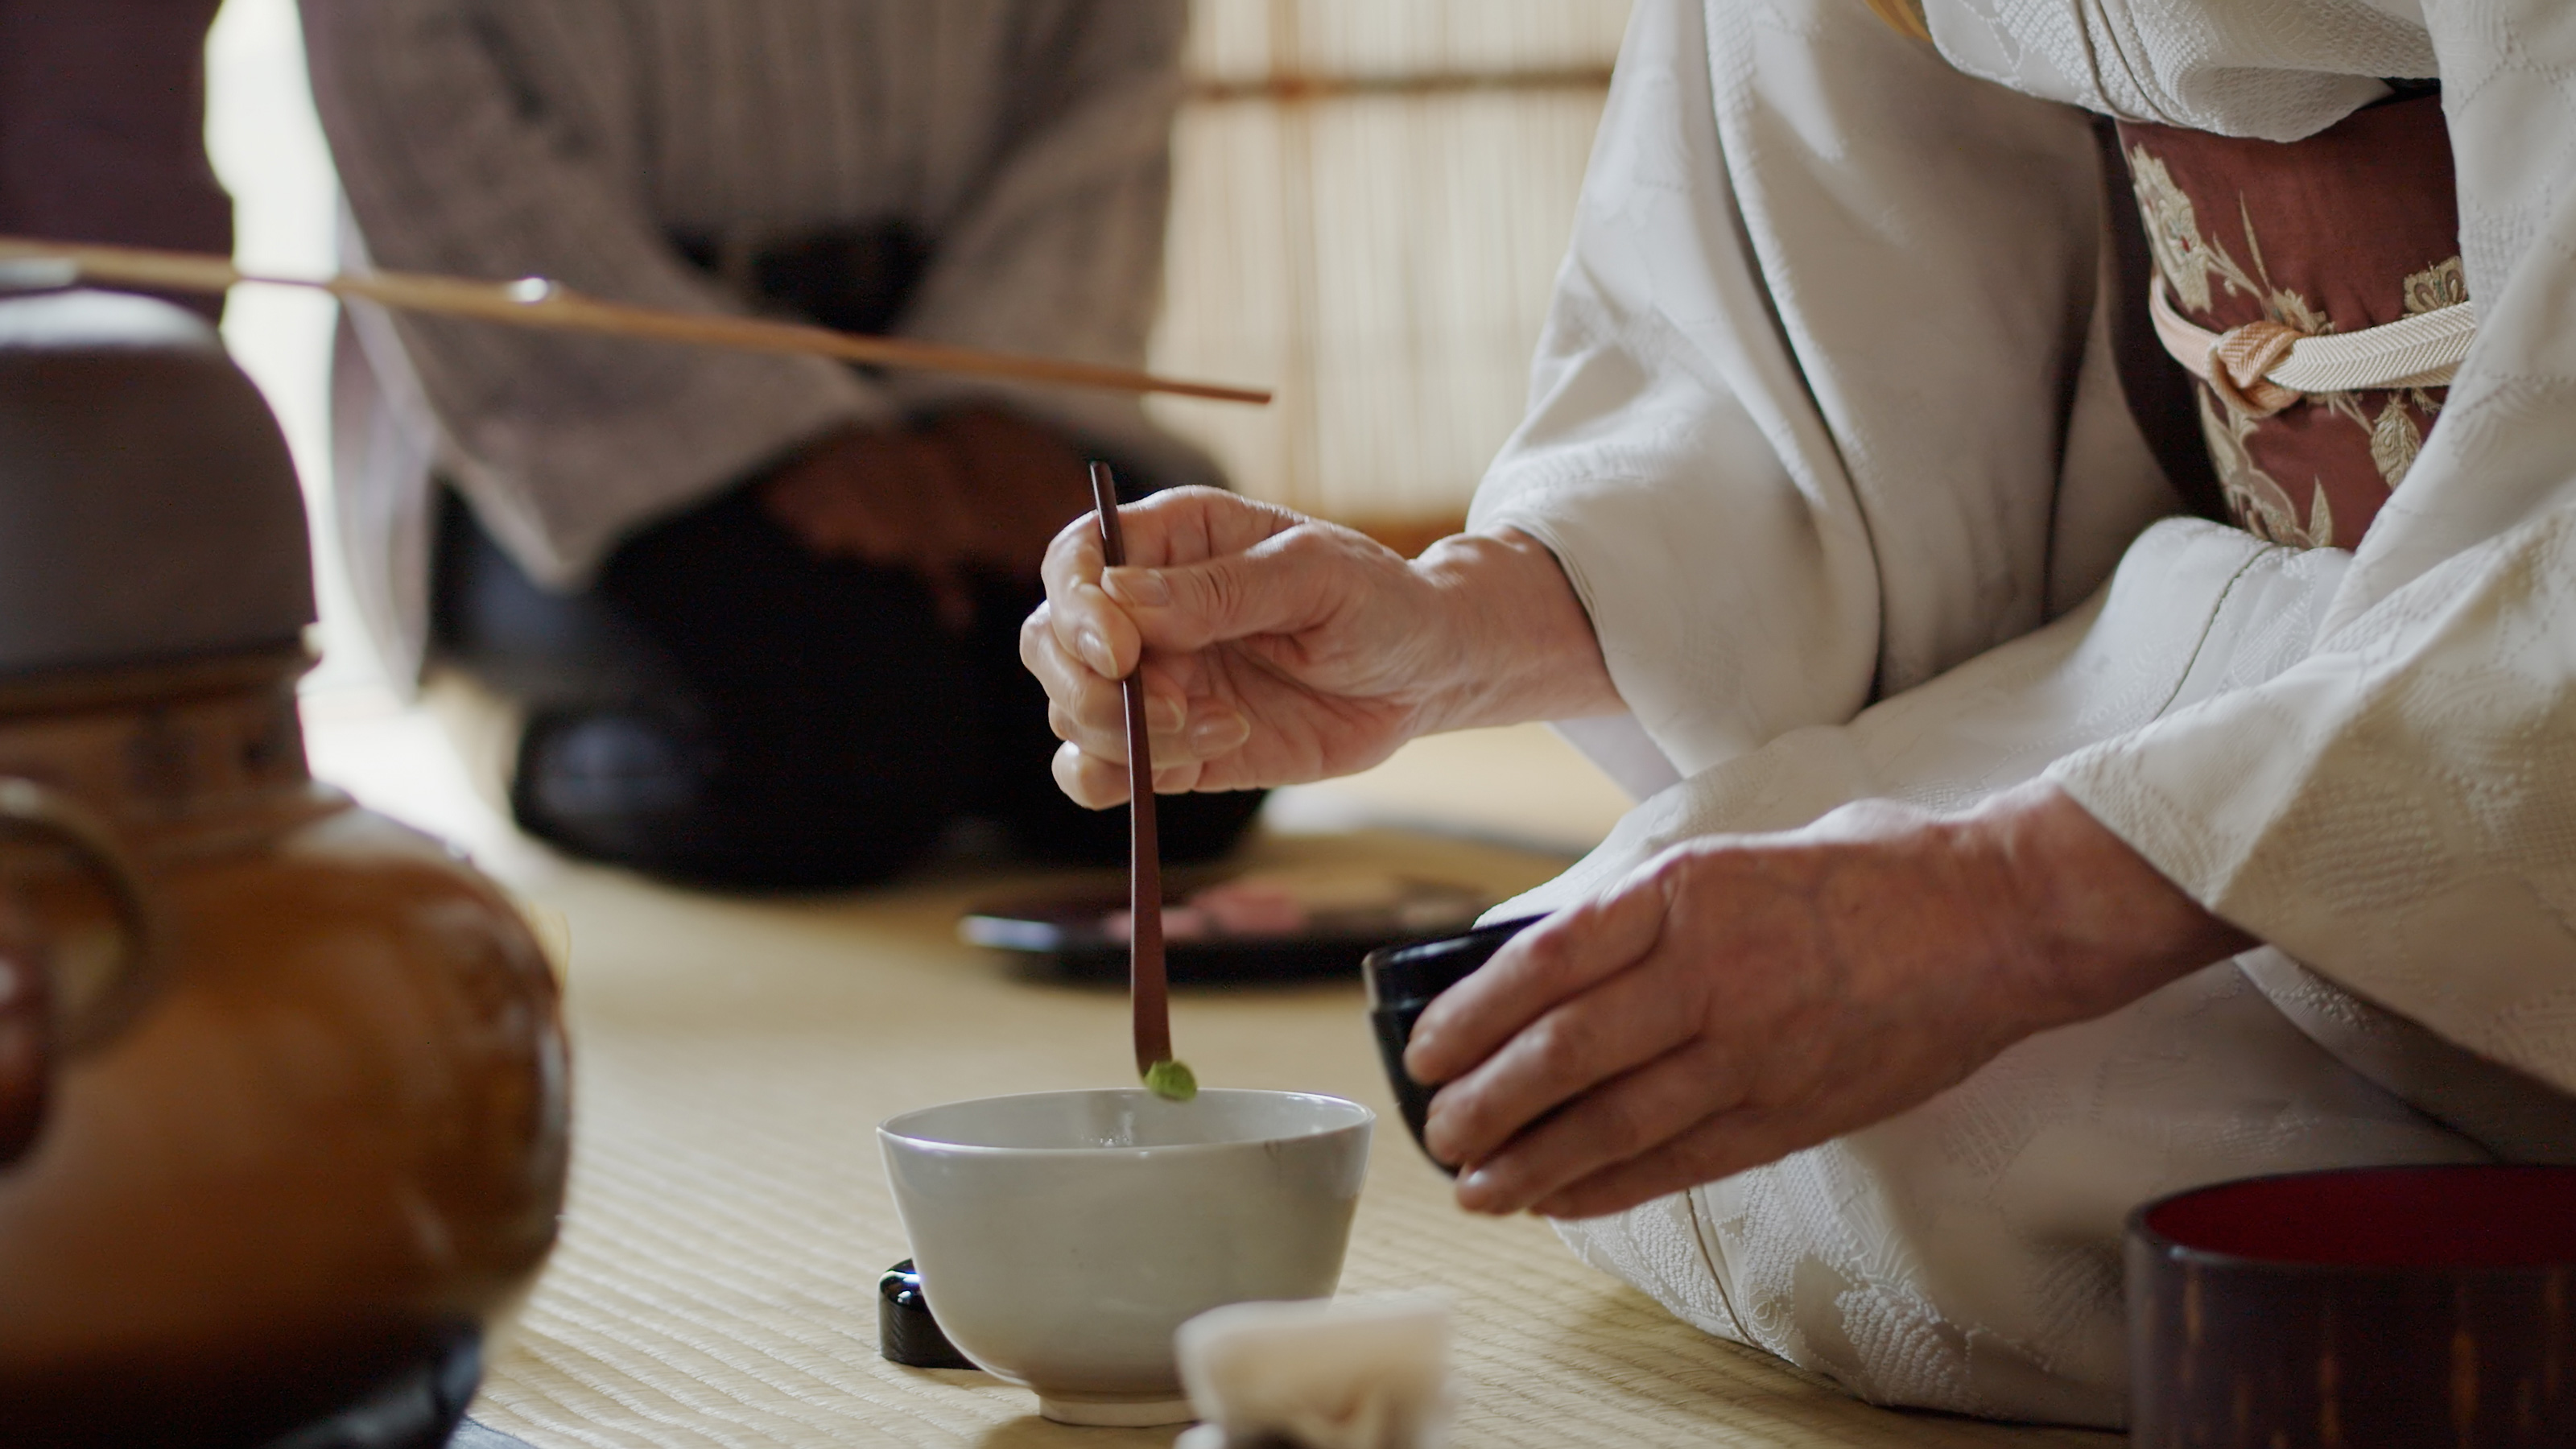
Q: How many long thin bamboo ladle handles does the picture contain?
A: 1